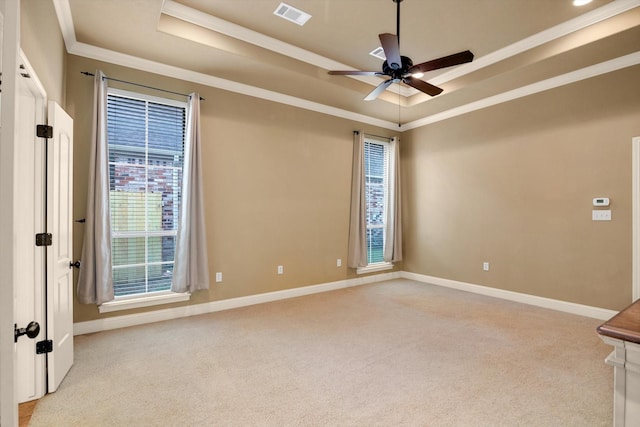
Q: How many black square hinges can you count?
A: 3